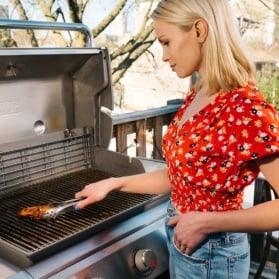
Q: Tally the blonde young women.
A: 1